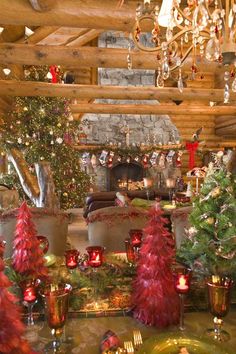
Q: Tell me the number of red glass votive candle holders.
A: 5